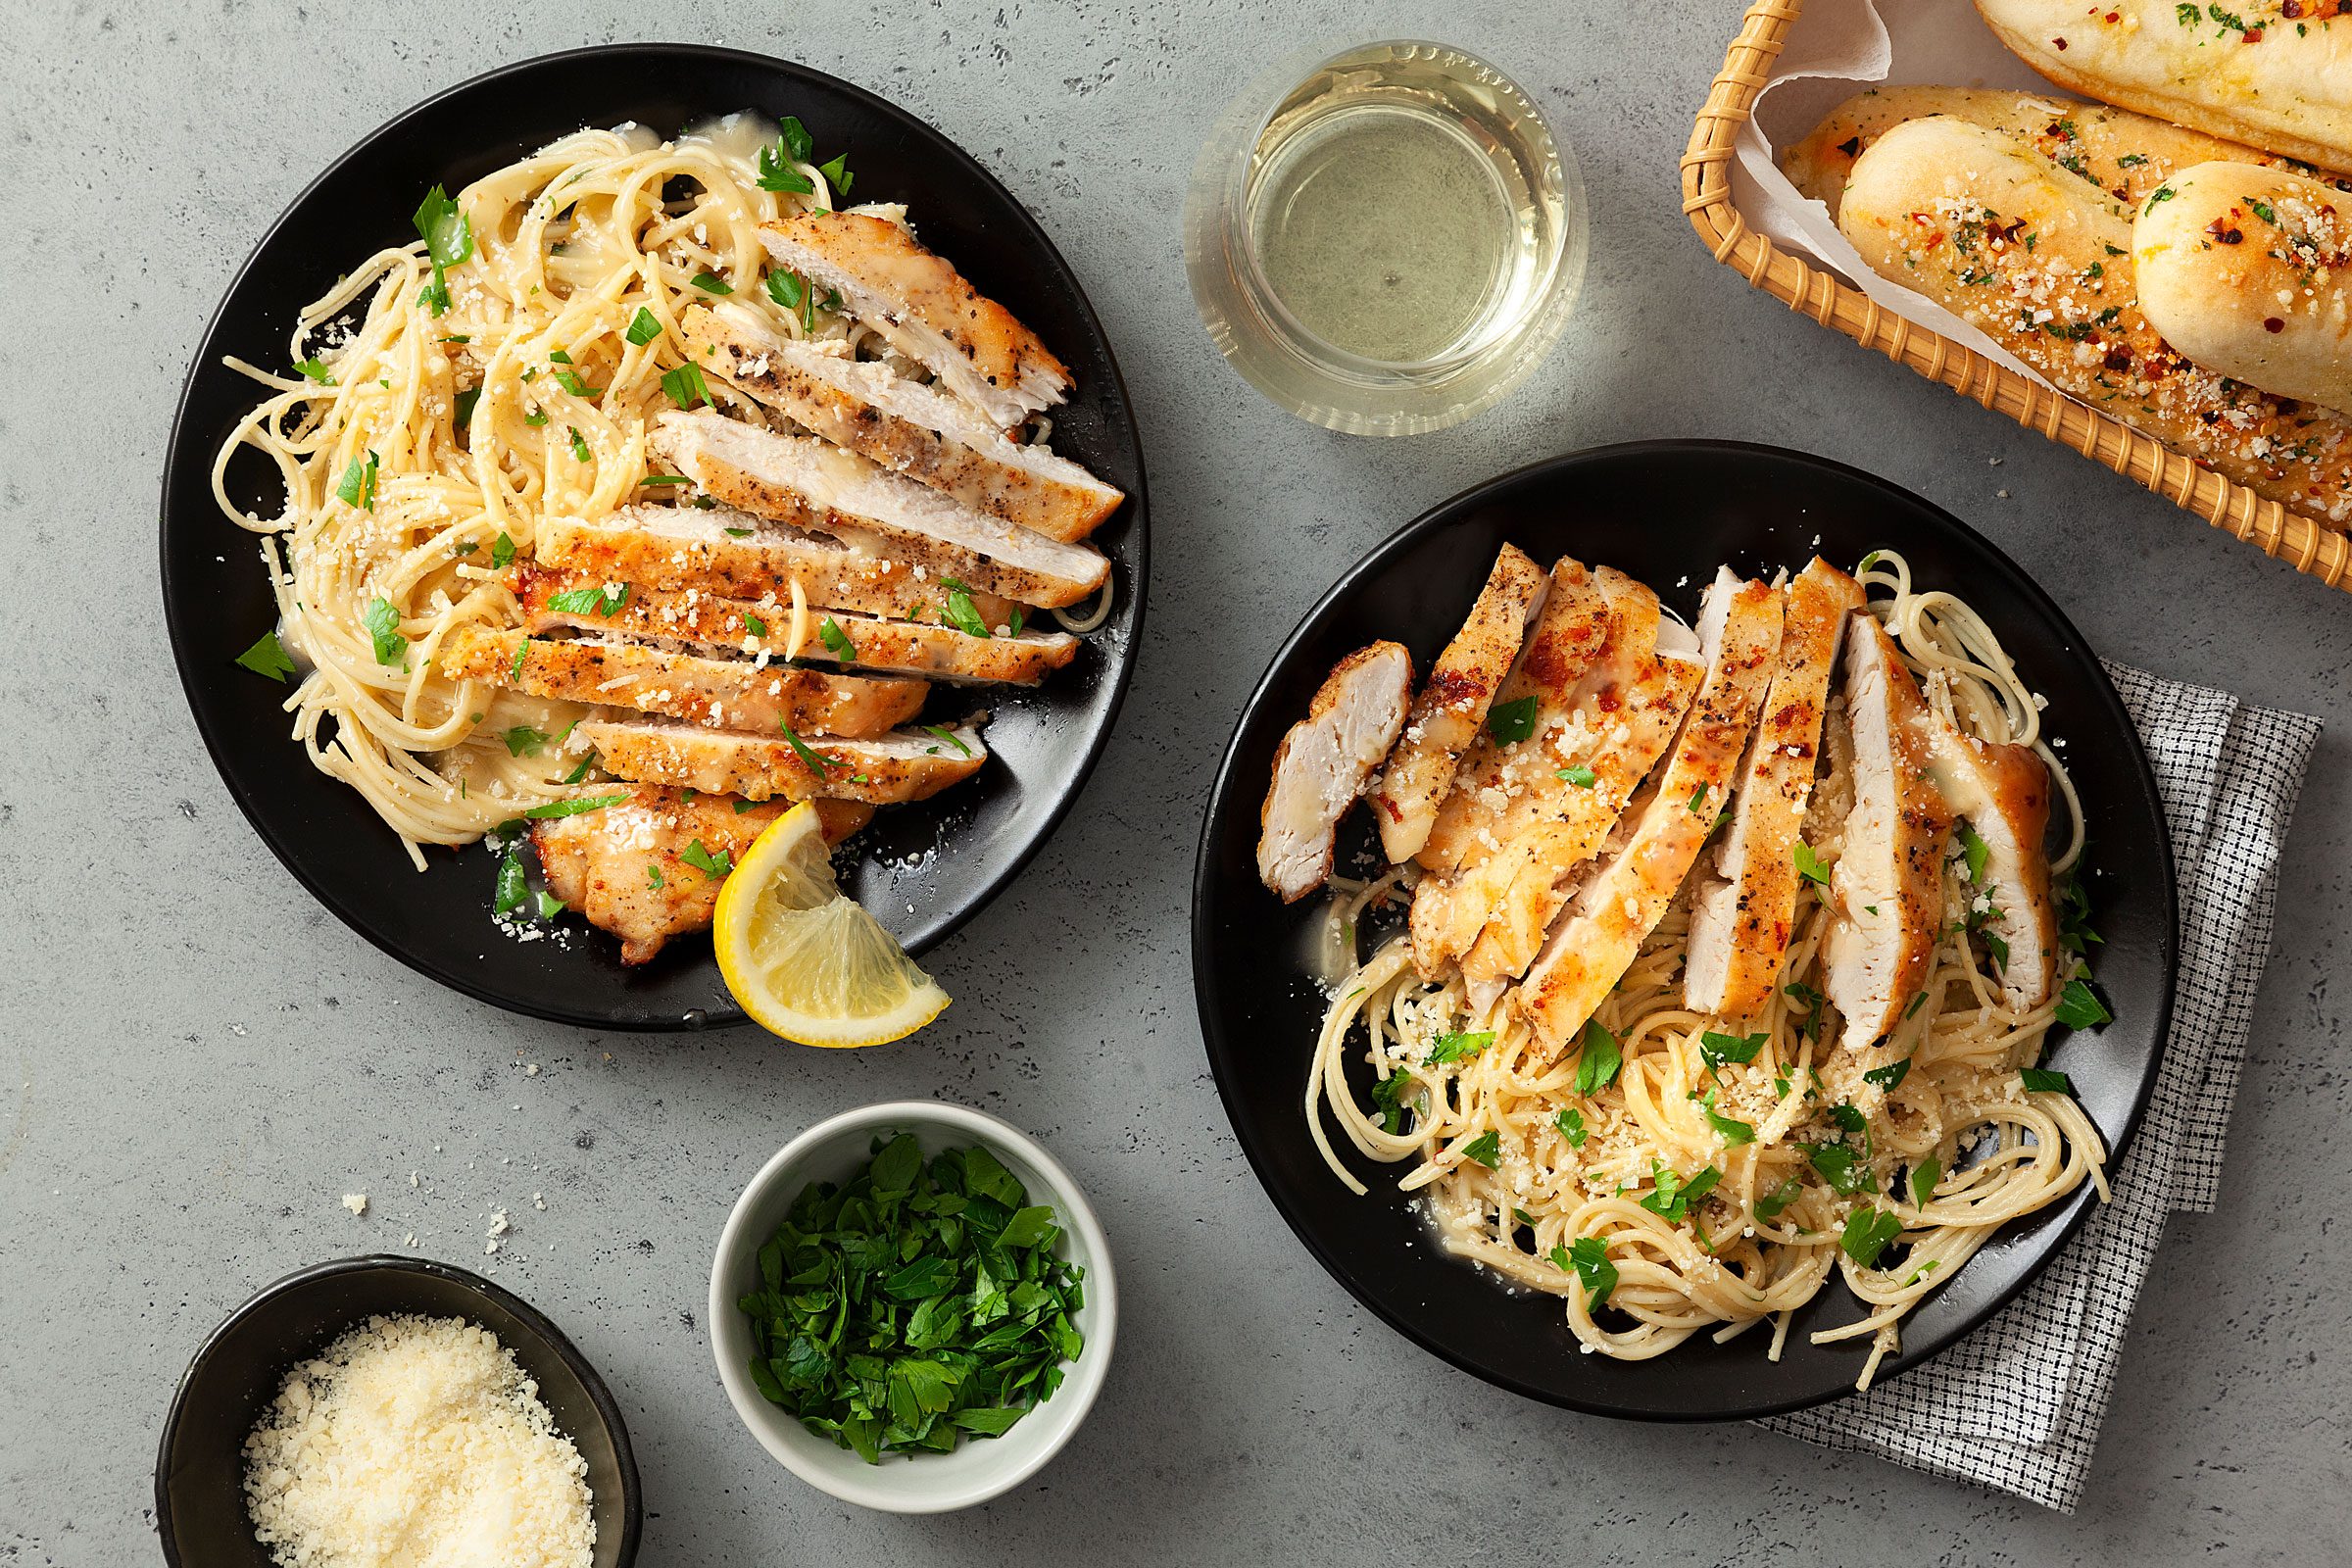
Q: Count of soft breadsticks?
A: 4